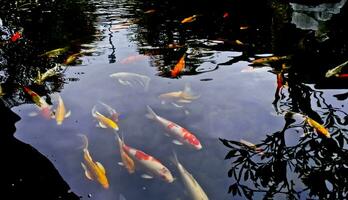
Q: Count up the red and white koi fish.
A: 2